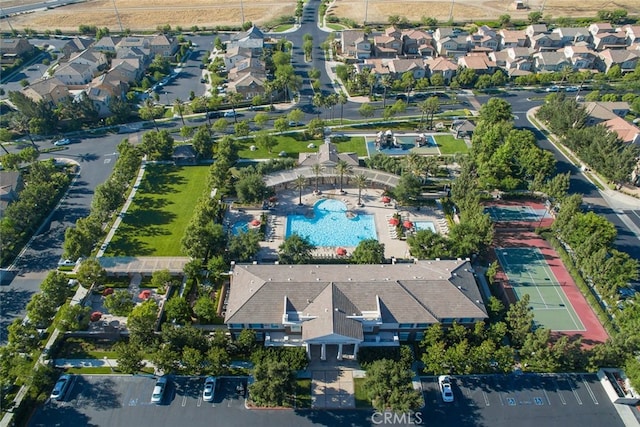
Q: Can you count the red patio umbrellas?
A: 9